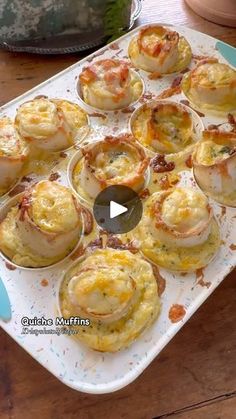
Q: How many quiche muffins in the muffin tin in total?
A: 11